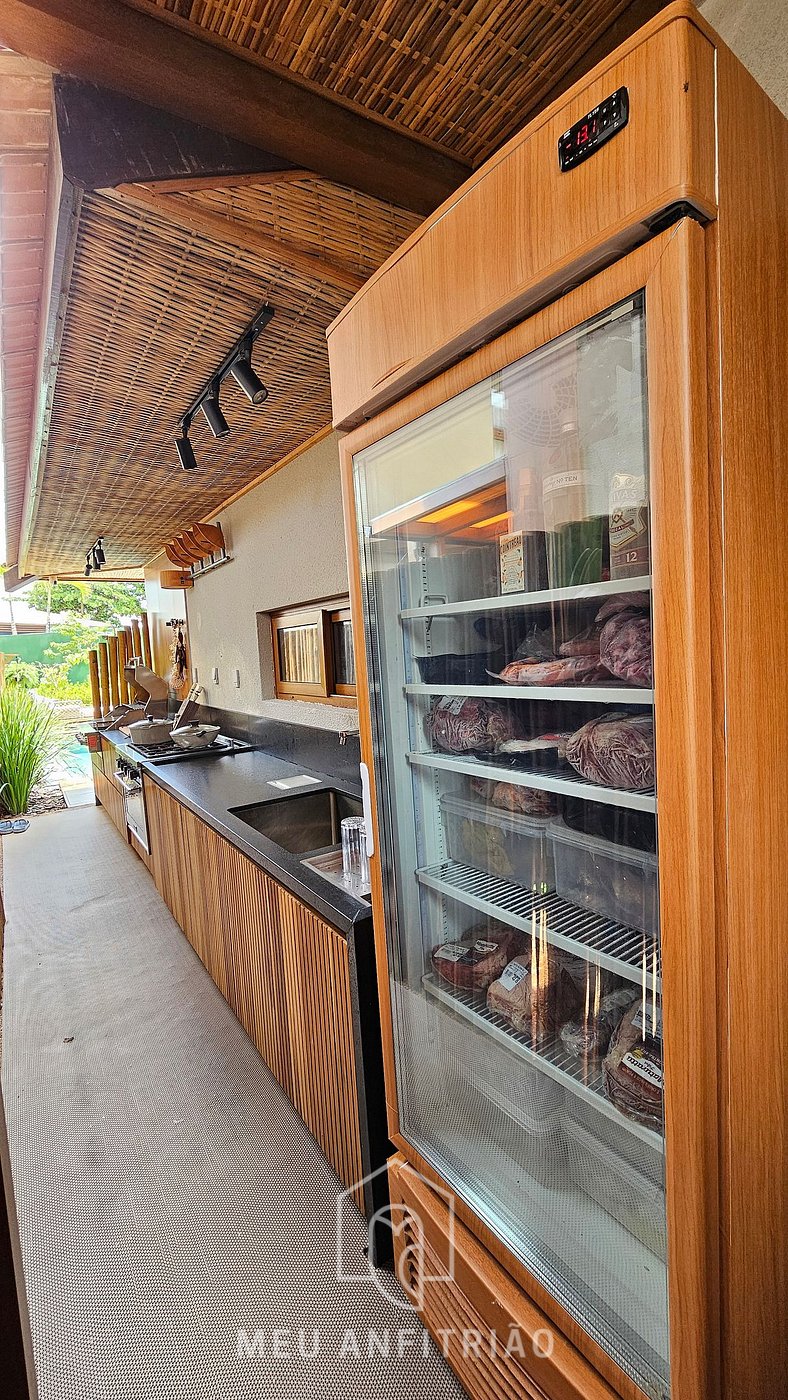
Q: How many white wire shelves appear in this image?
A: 5